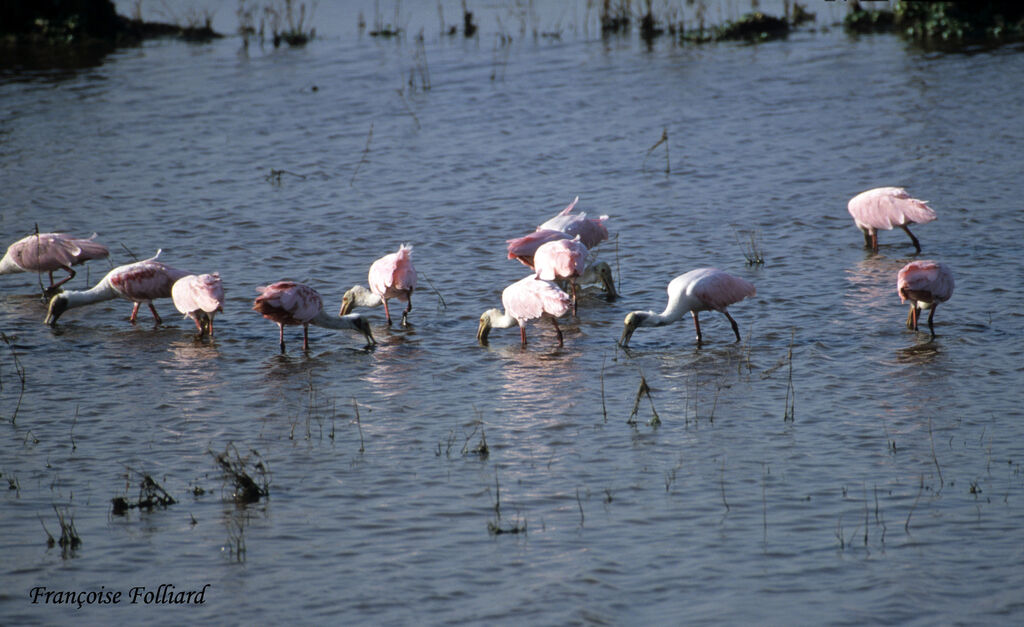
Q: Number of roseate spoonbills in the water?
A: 12